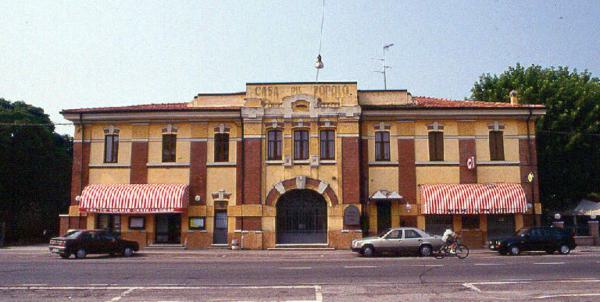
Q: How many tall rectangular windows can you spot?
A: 9